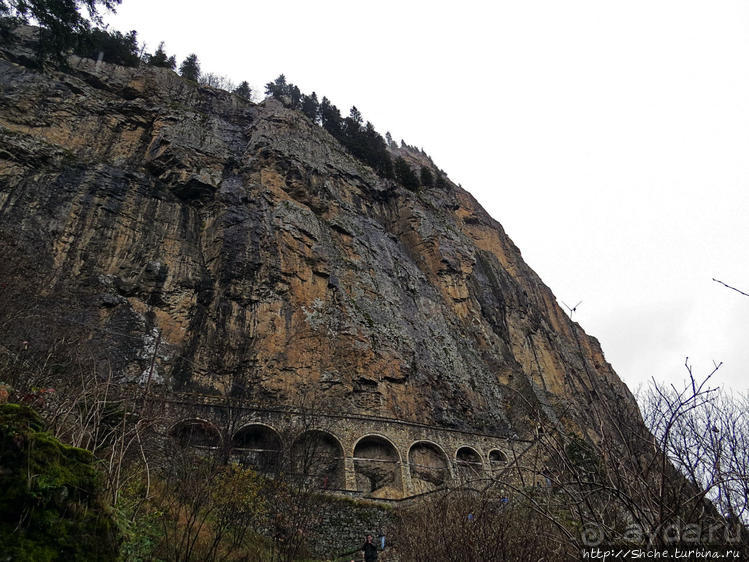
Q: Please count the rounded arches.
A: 7